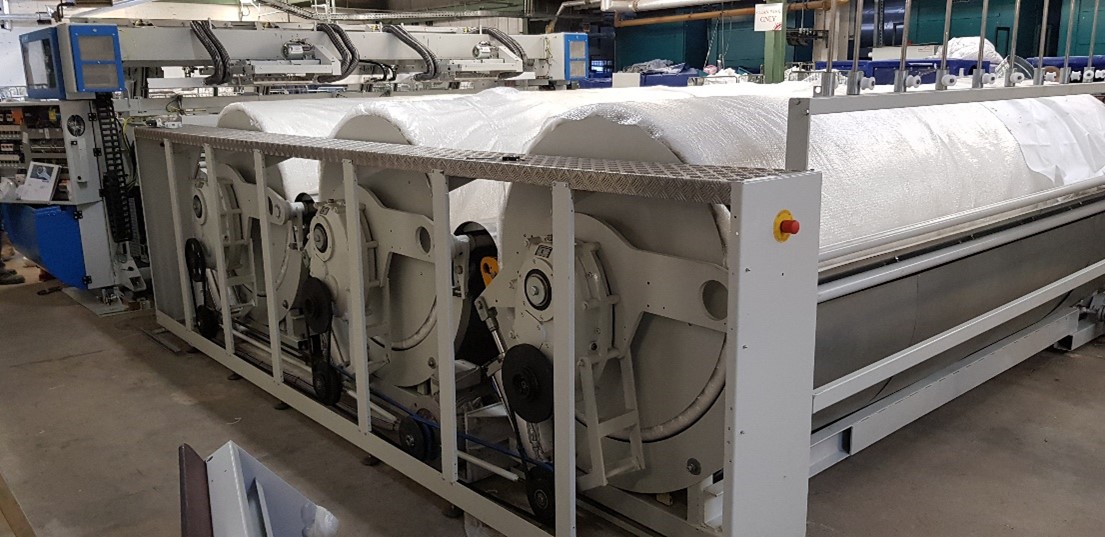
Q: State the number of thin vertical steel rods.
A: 9